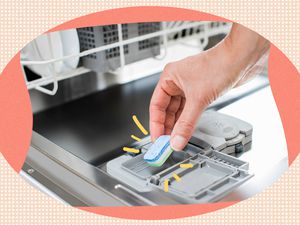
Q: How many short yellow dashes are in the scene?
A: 6